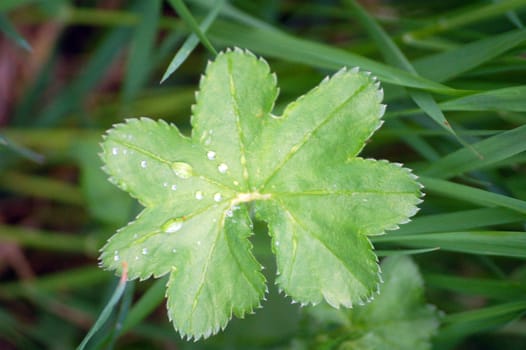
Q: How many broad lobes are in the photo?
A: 7